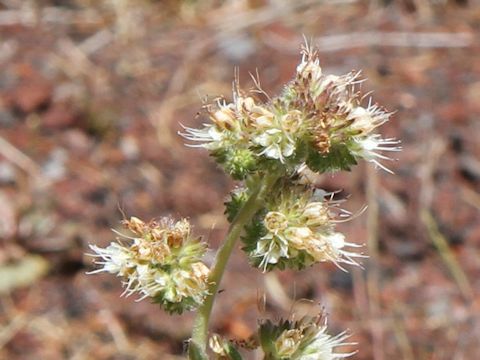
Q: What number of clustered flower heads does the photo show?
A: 4